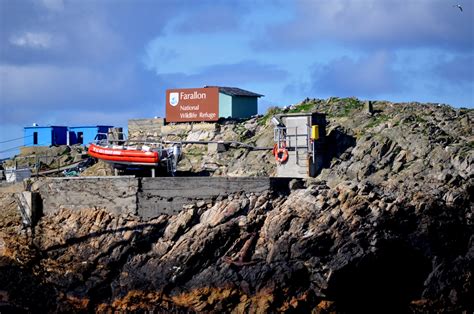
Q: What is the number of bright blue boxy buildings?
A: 2